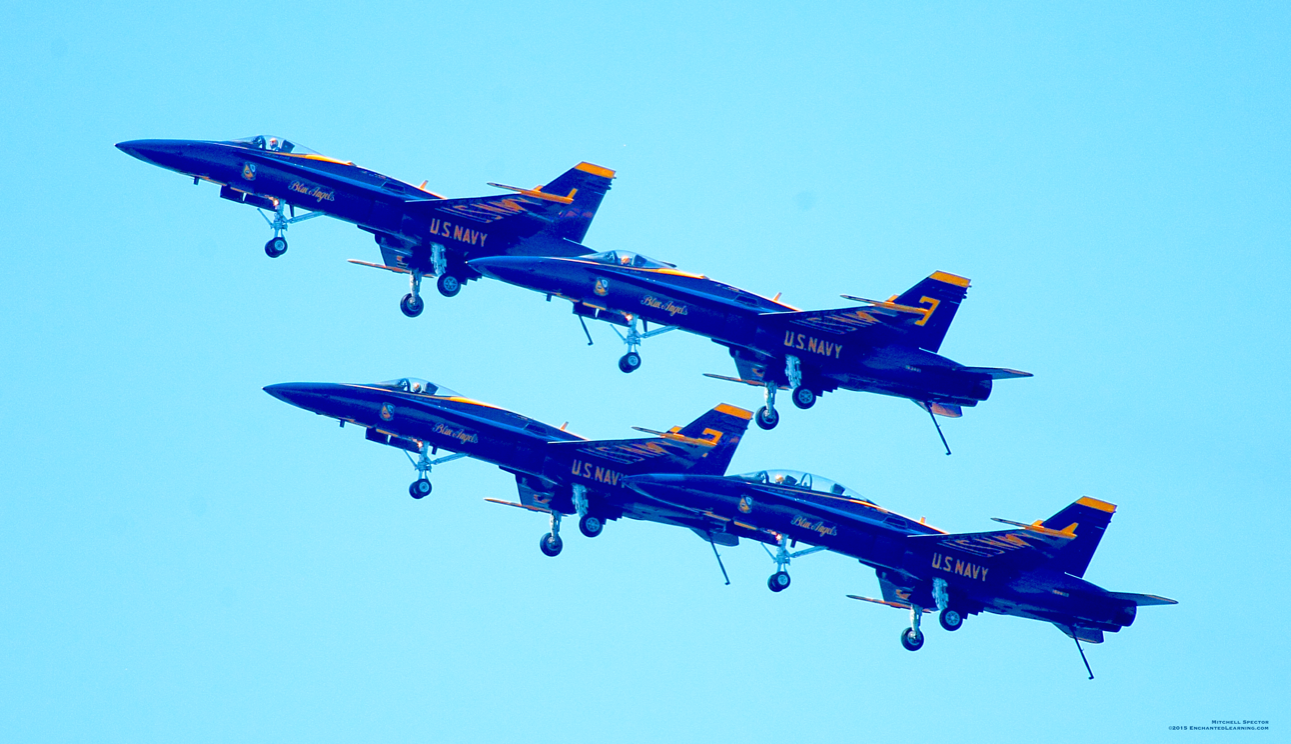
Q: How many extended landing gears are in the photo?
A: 12